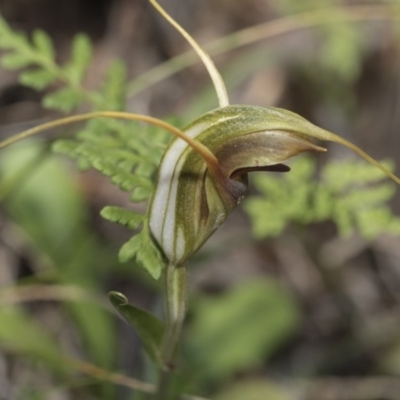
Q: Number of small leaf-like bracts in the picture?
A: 1